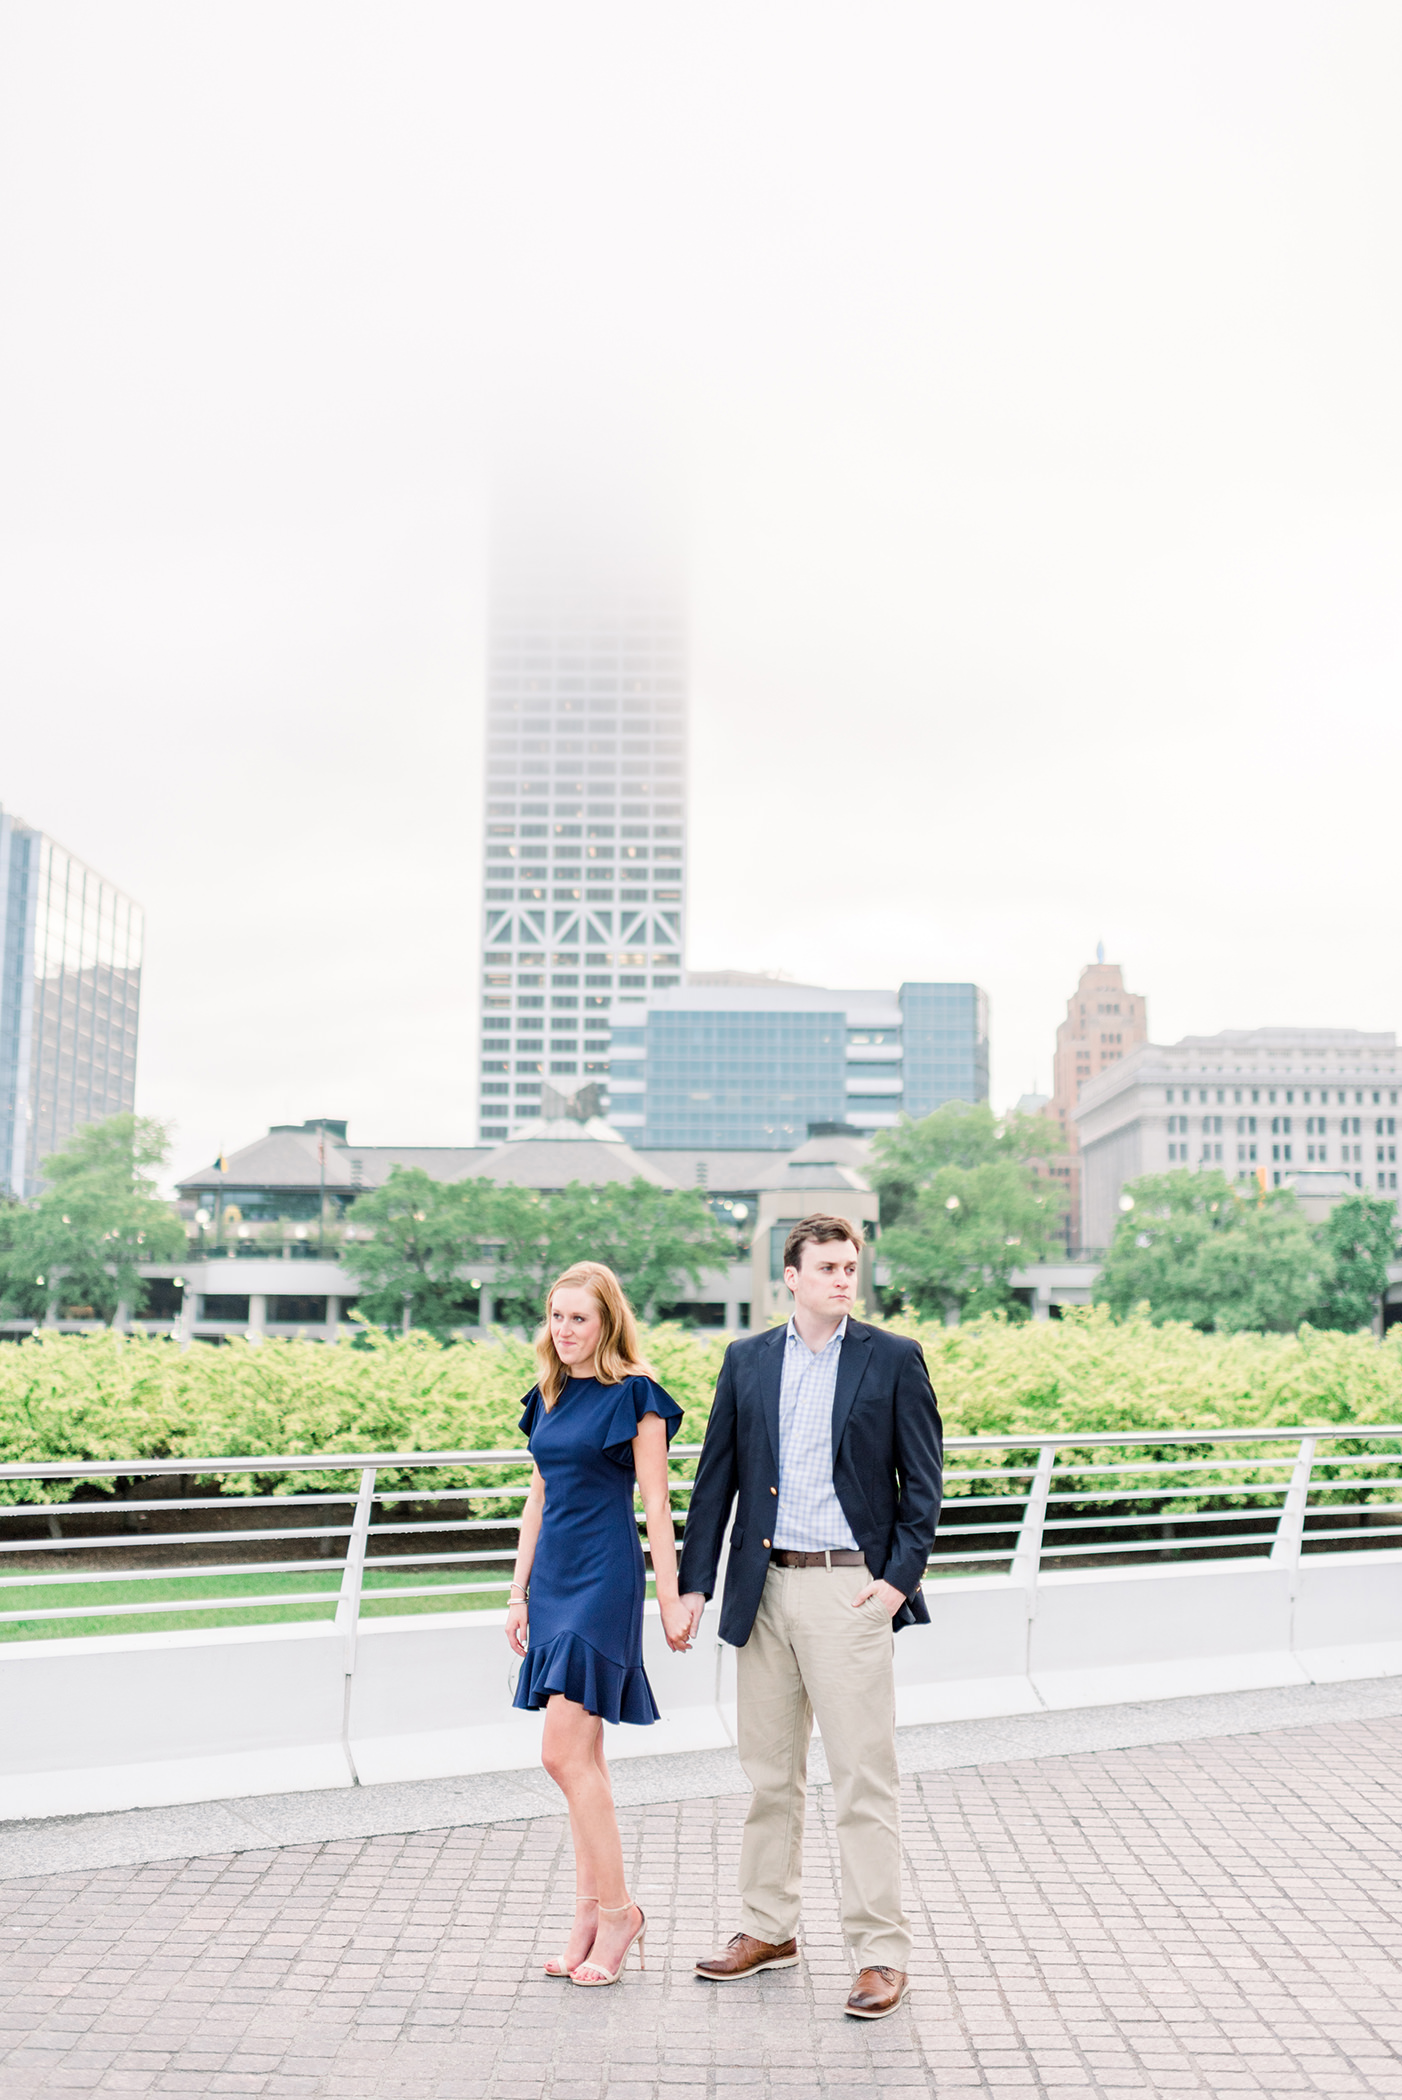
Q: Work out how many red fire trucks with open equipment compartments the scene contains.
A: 0